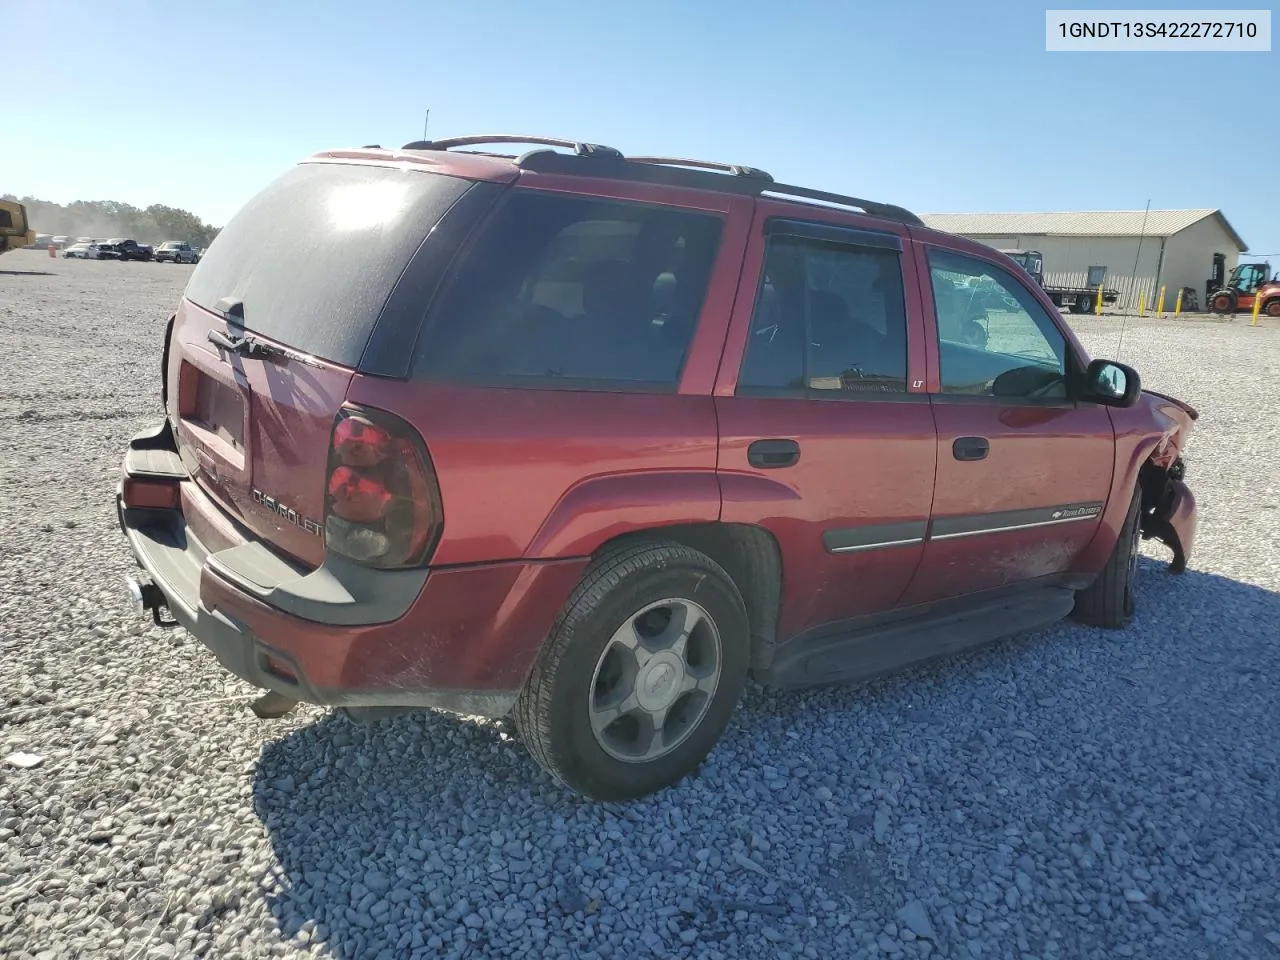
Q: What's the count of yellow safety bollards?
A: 5